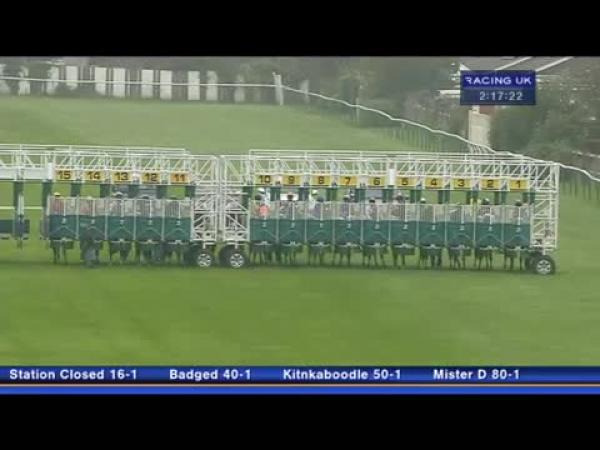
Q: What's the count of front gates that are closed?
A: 15